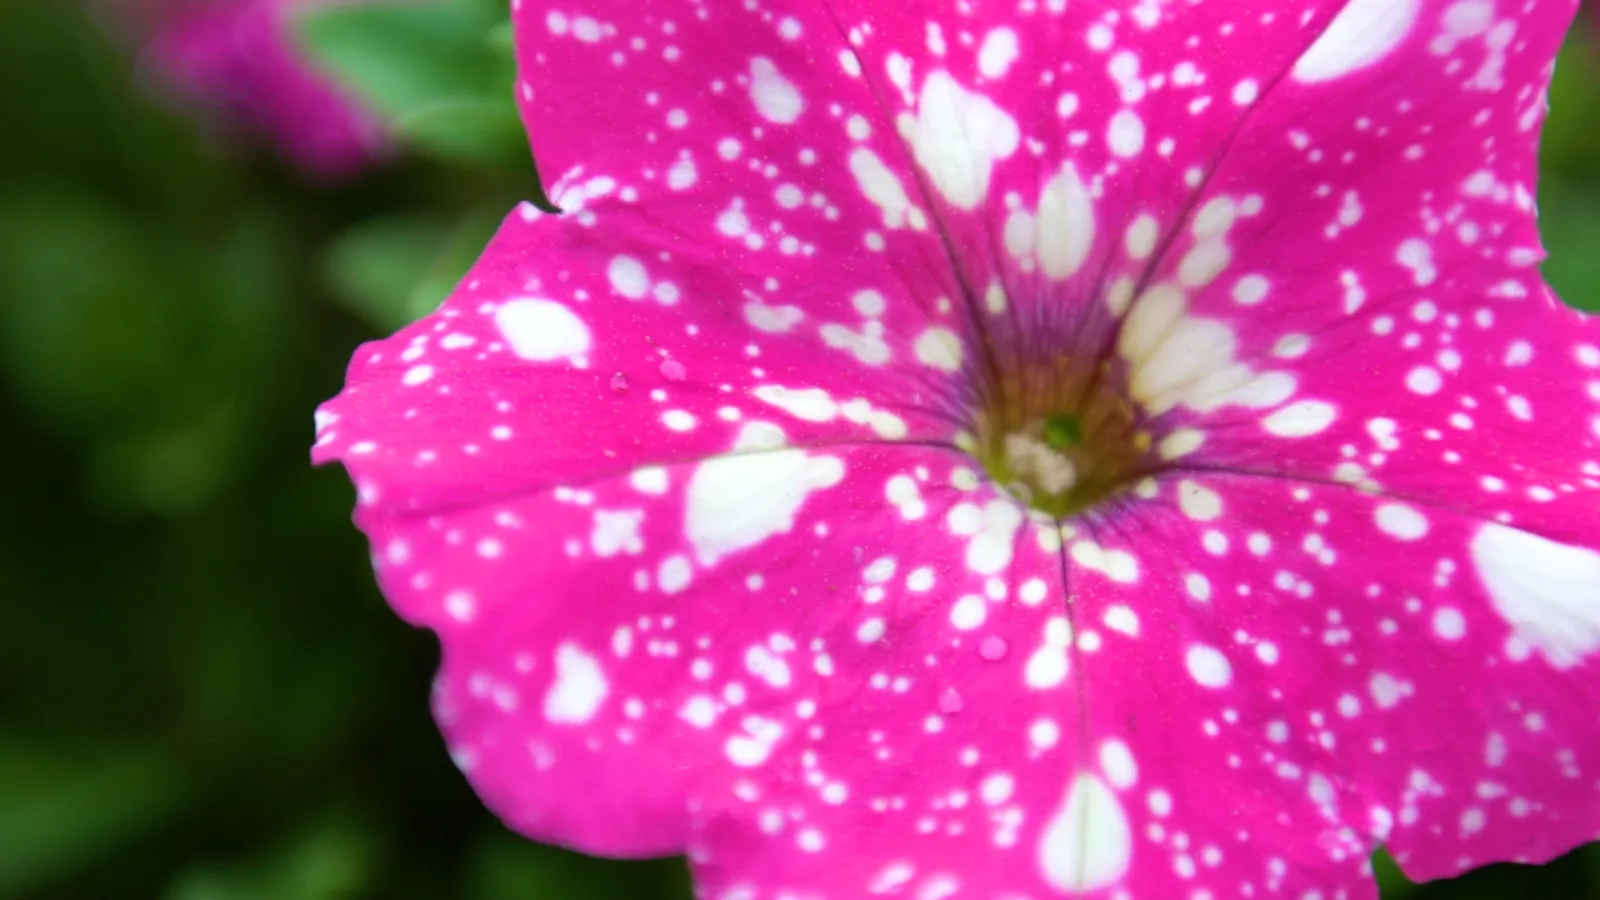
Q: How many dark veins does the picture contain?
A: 5